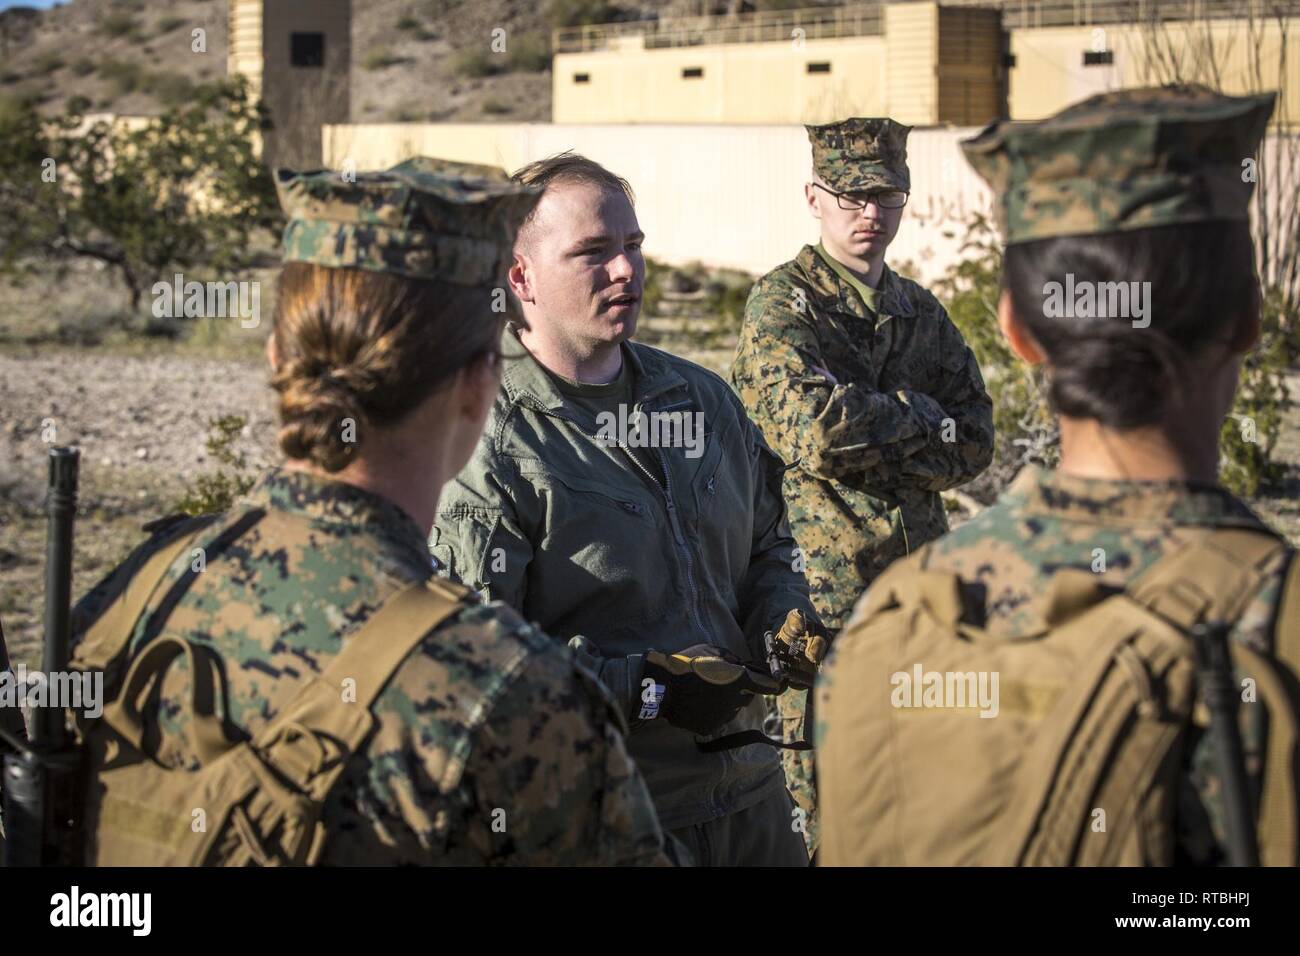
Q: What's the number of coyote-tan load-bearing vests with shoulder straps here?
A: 2